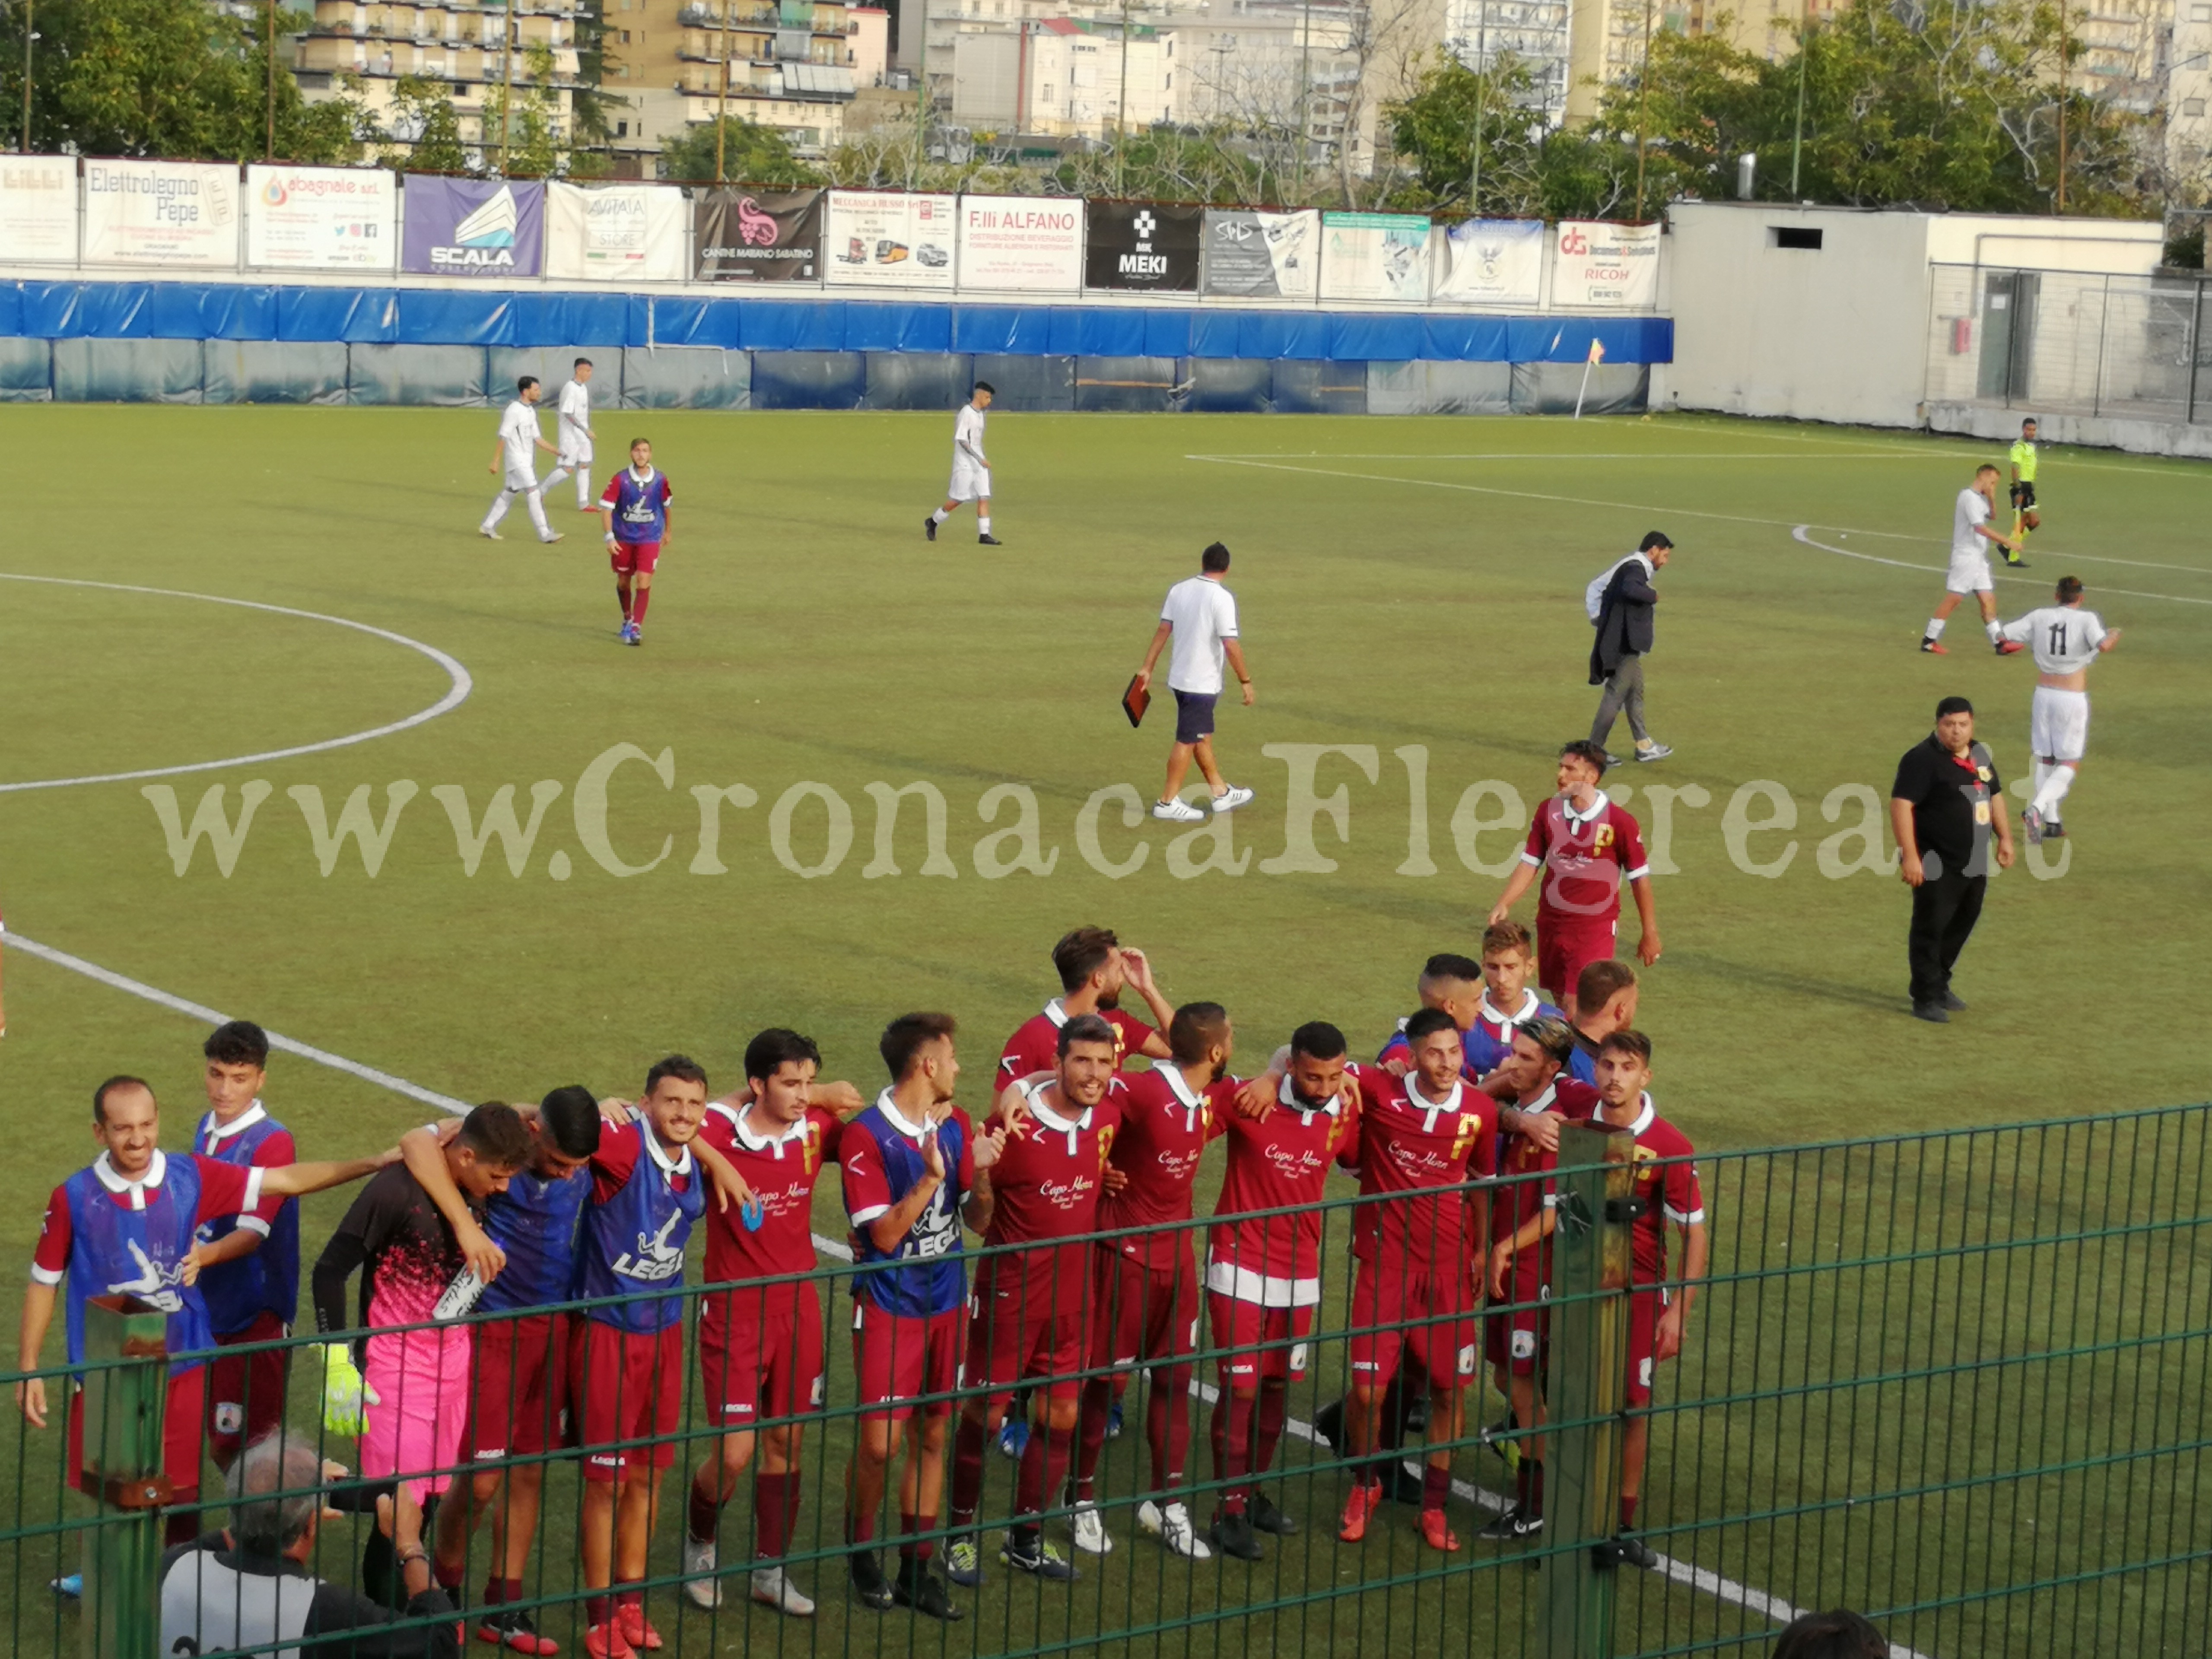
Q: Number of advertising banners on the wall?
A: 13